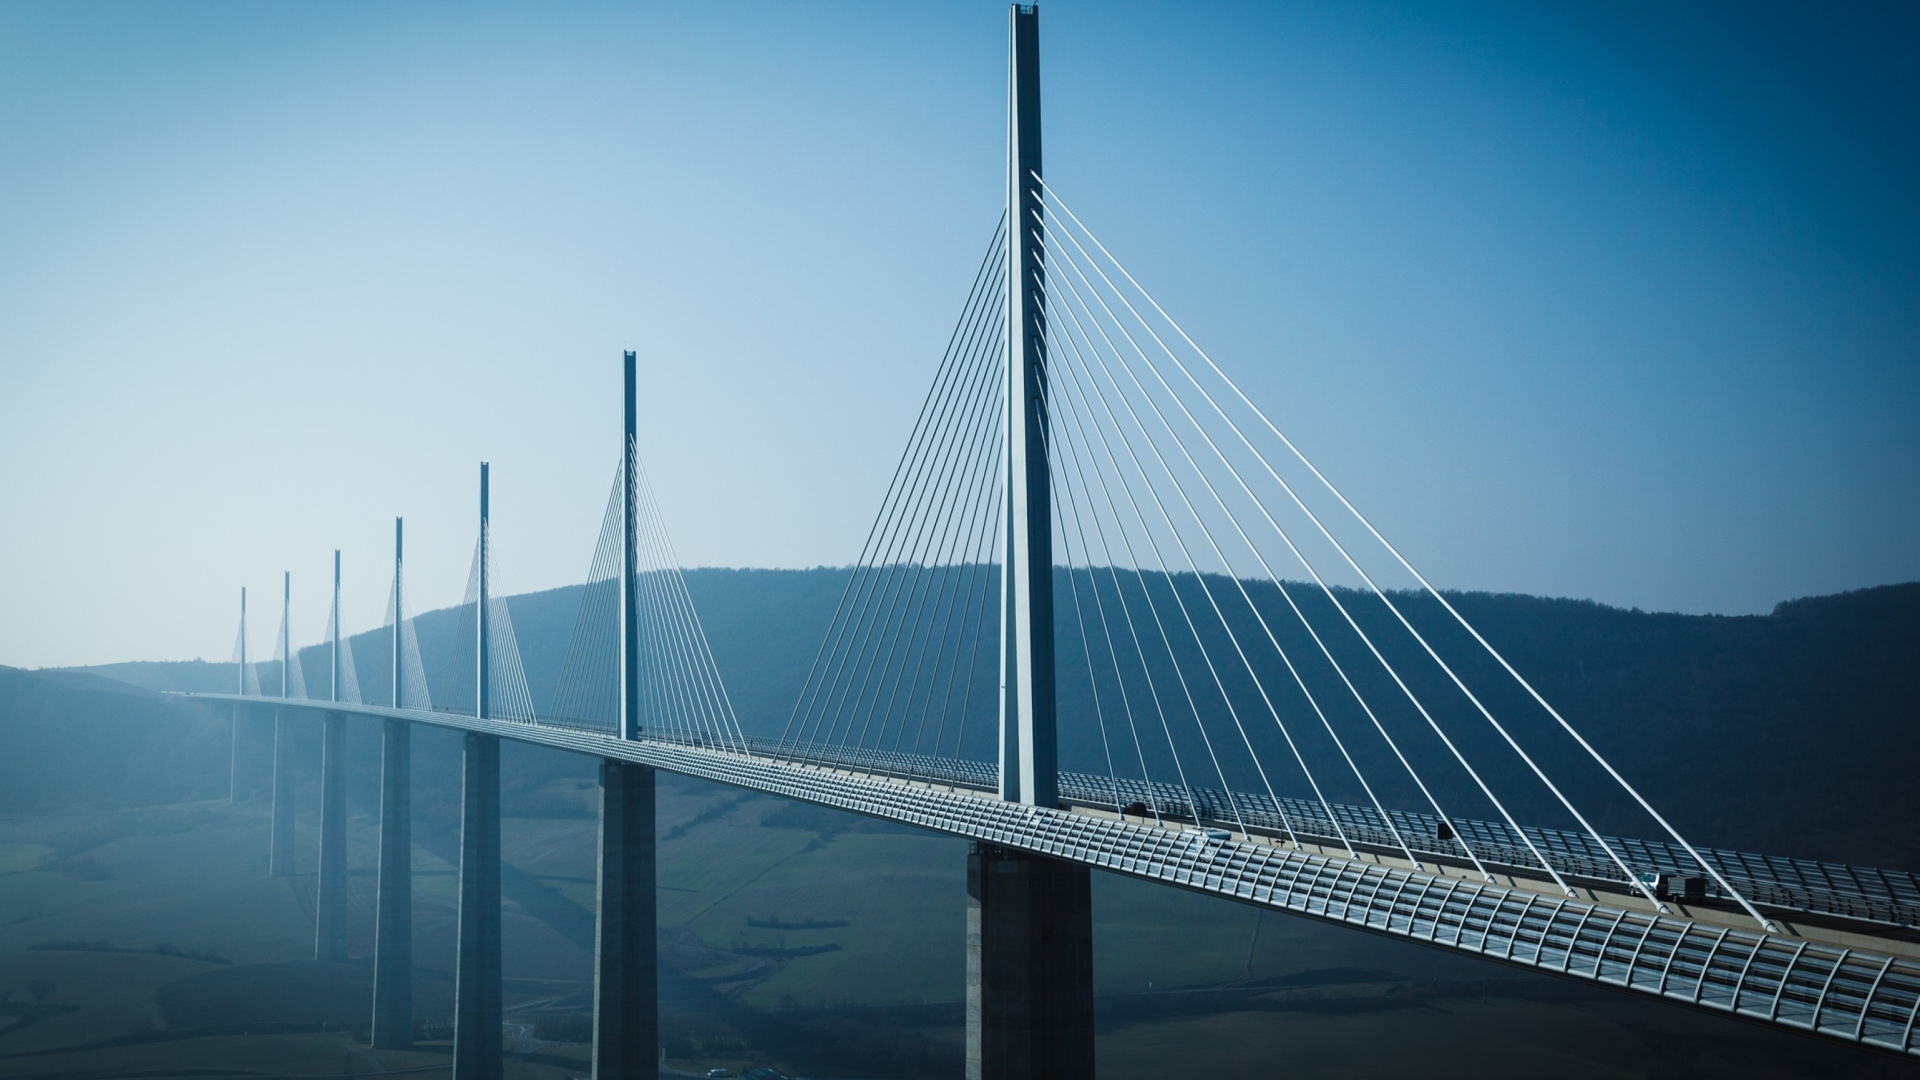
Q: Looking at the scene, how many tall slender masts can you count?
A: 7